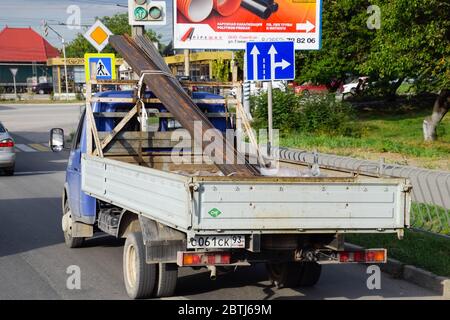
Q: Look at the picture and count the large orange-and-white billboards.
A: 1